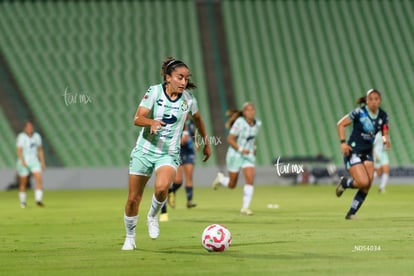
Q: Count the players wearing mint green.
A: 4